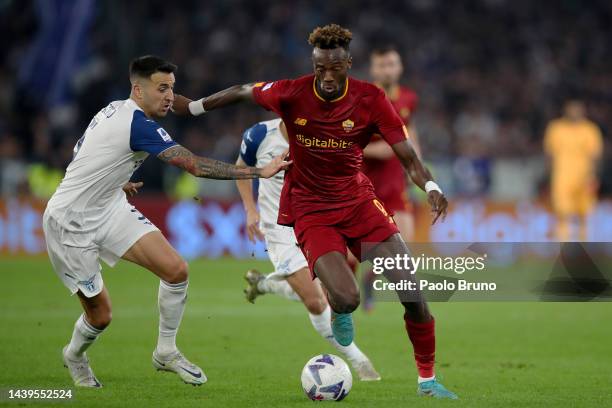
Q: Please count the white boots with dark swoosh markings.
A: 2